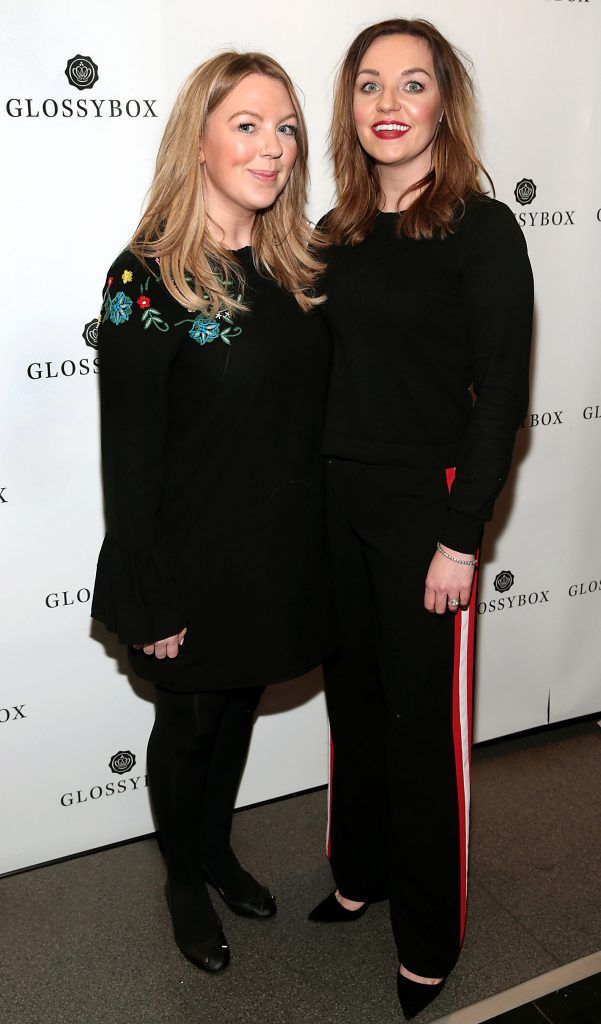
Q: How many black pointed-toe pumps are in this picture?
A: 2